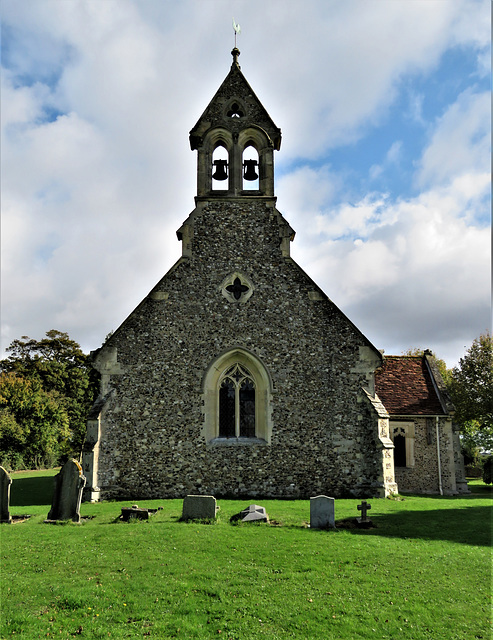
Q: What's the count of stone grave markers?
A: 7